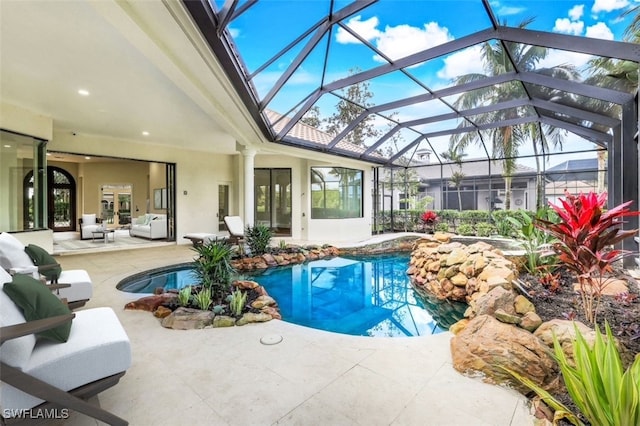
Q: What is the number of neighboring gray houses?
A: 1